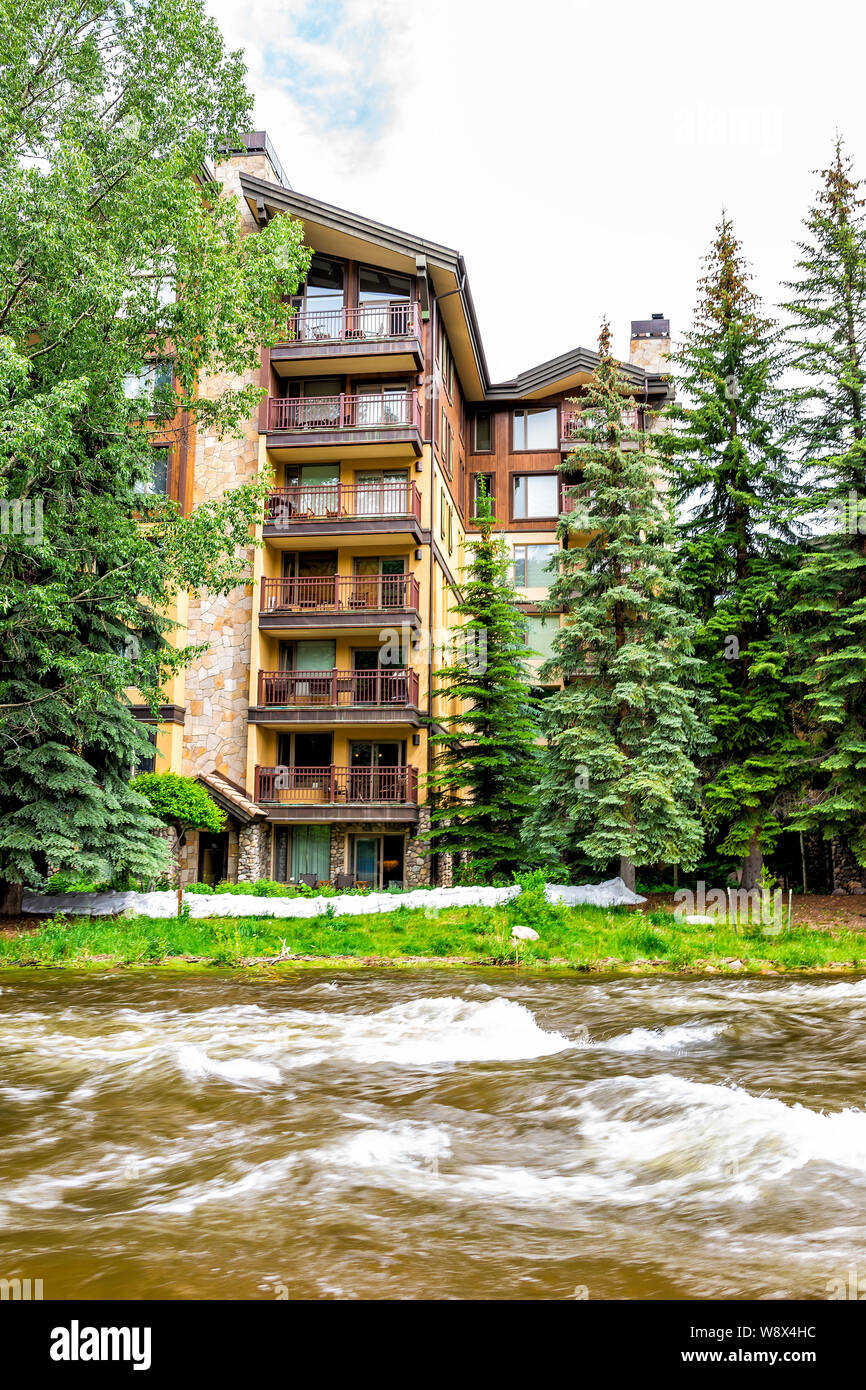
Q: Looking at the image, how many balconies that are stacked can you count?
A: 6